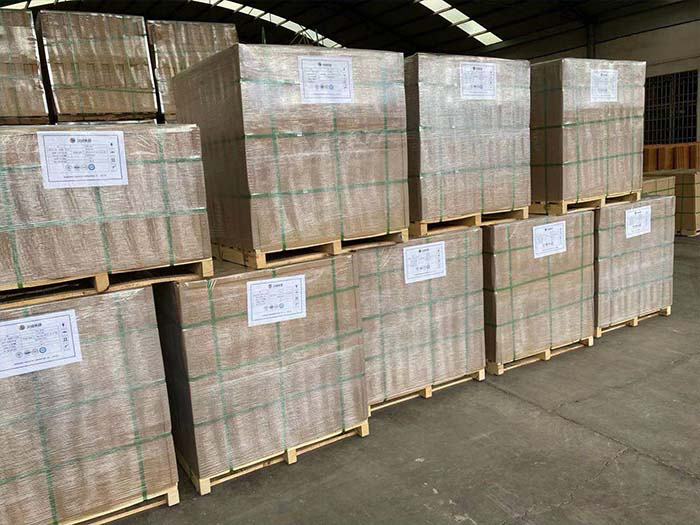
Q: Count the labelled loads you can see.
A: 9